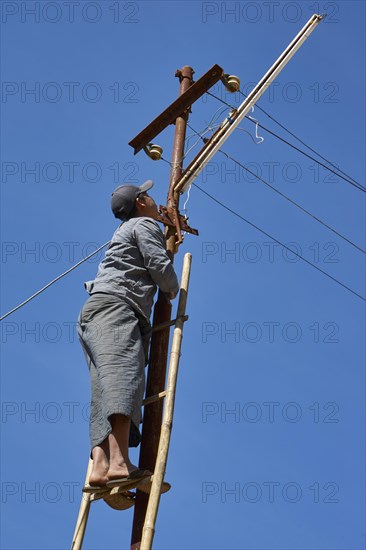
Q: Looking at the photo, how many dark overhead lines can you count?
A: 4